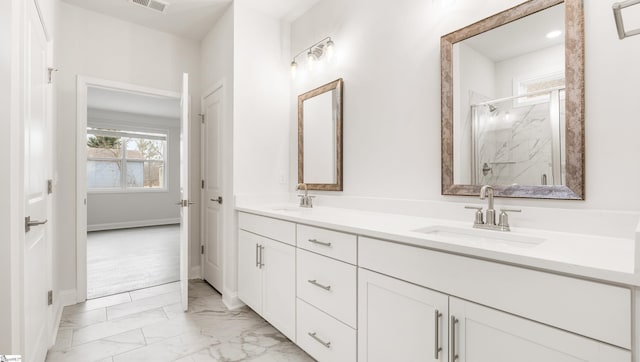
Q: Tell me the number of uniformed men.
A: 0